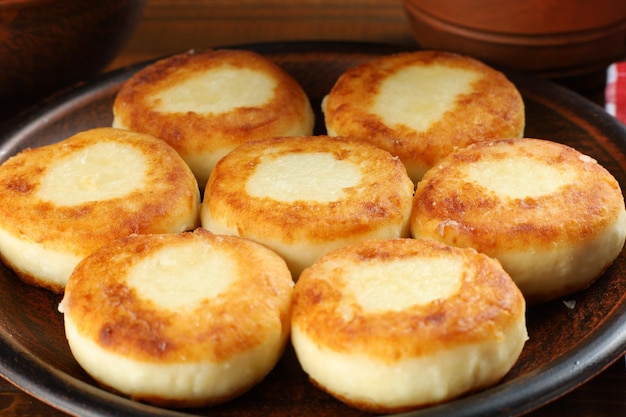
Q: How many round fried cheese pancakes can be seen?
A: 7